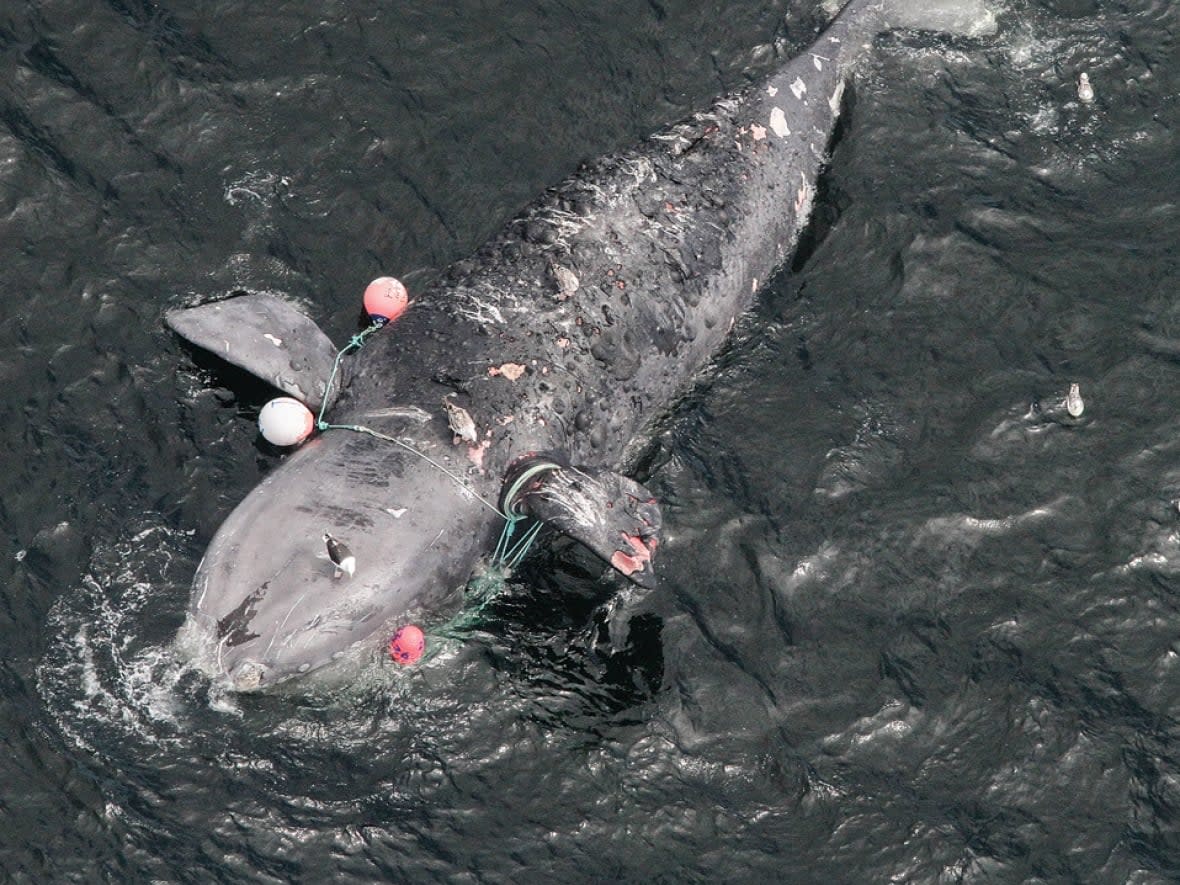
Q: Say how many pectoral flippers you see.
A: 2